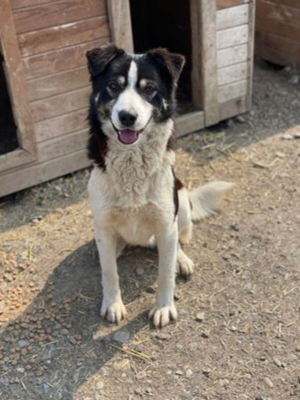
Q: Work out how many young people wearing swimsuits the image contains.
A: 0